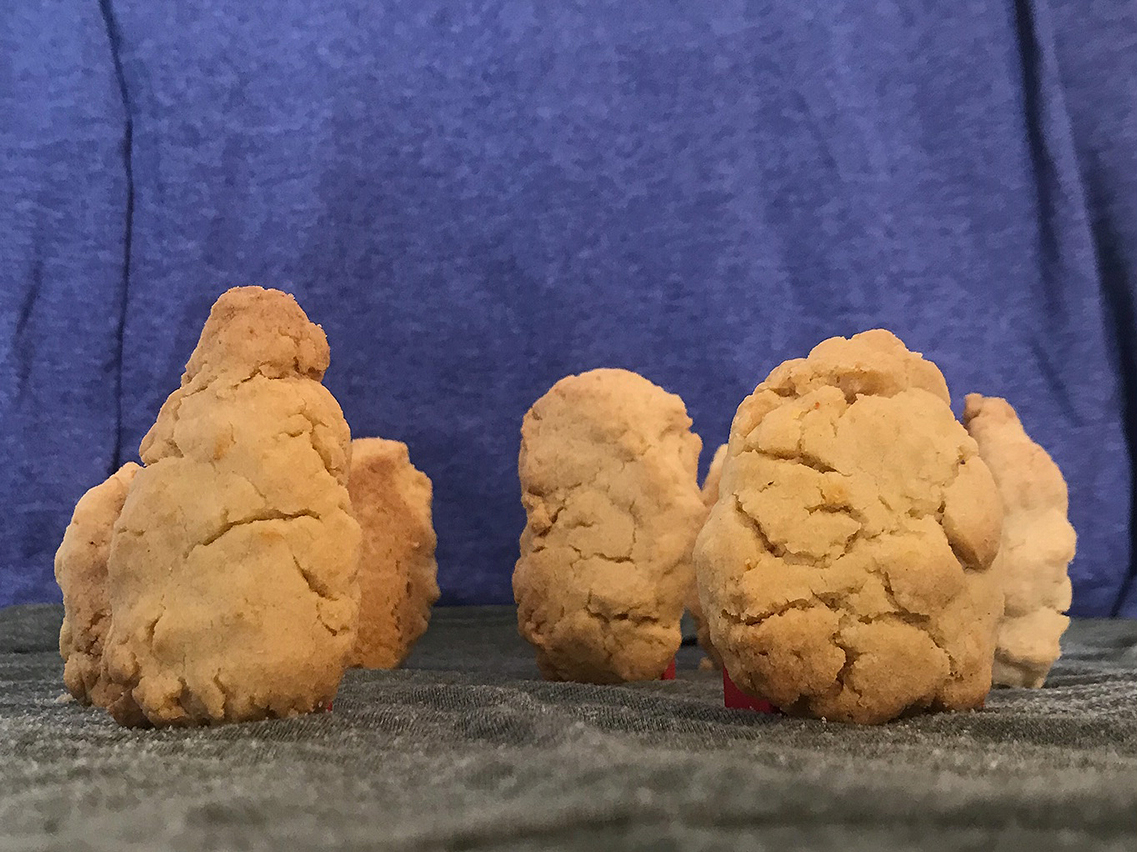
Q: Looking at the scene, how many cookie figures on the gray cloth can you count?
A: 7